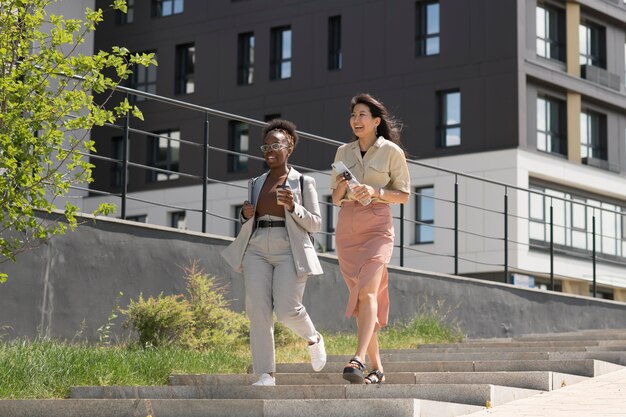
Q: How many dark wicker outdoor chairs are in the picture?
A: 0